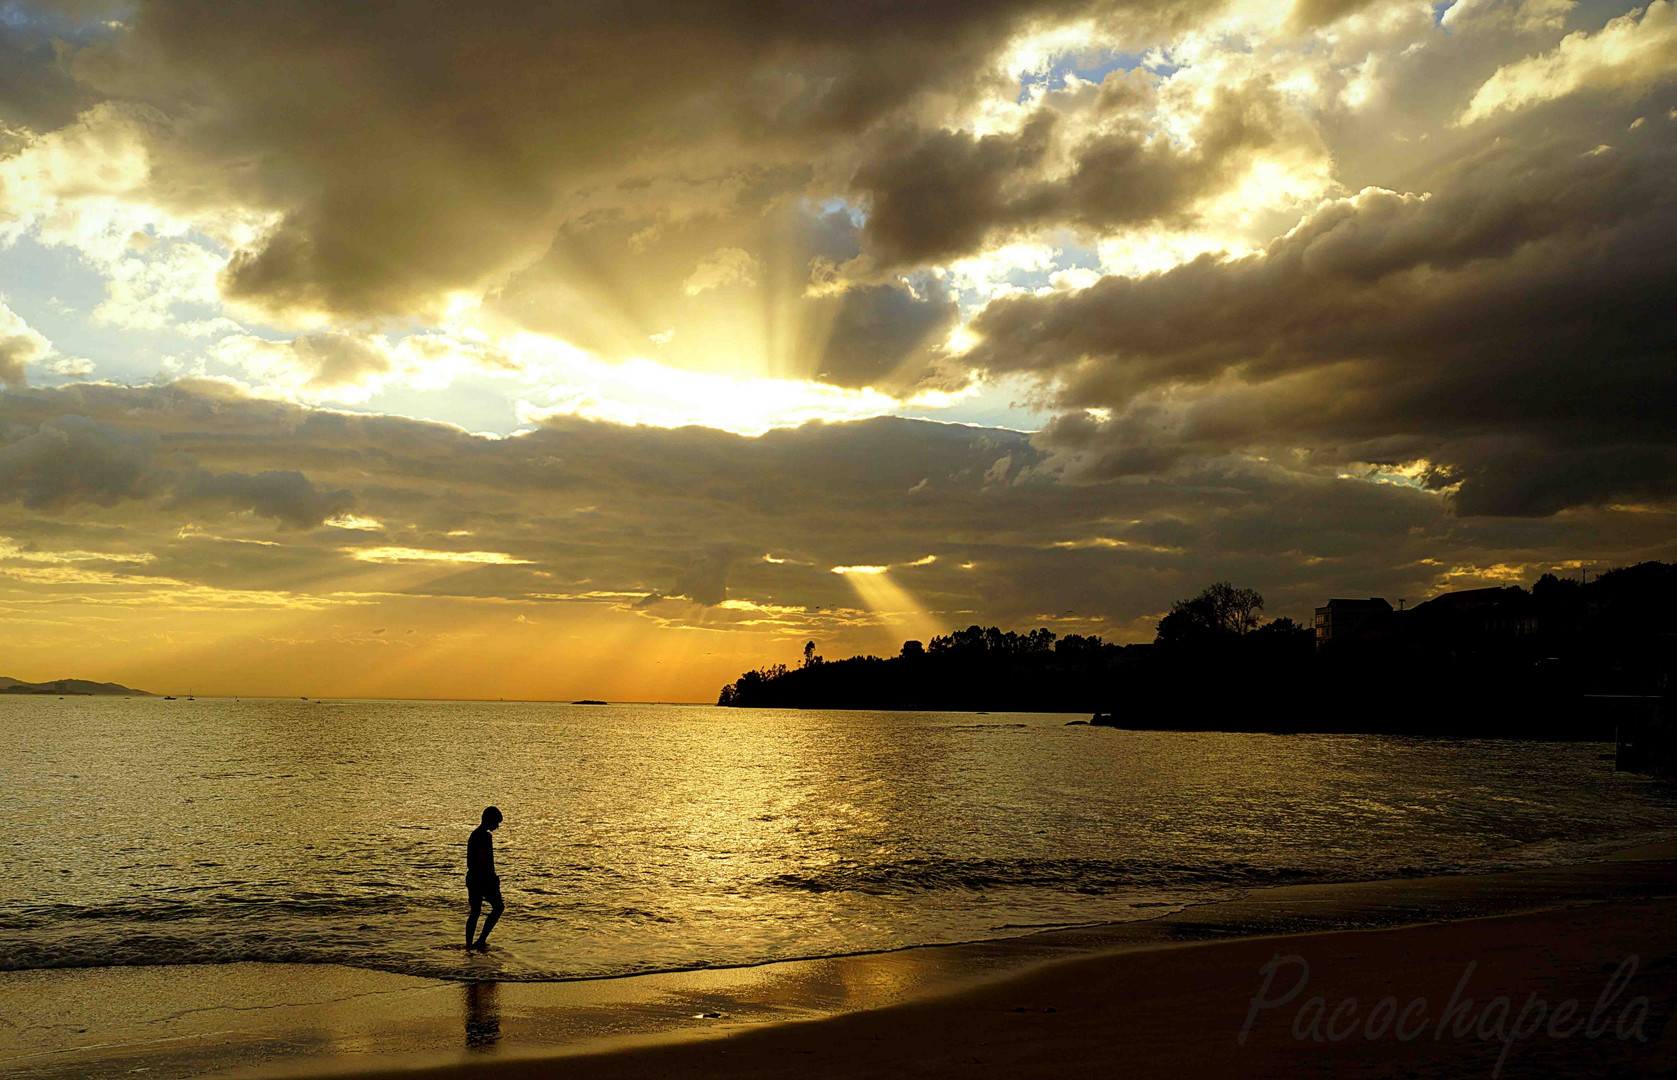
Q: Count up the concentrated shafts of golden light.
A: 1